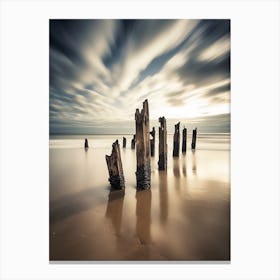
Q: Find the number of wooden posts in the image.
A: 10